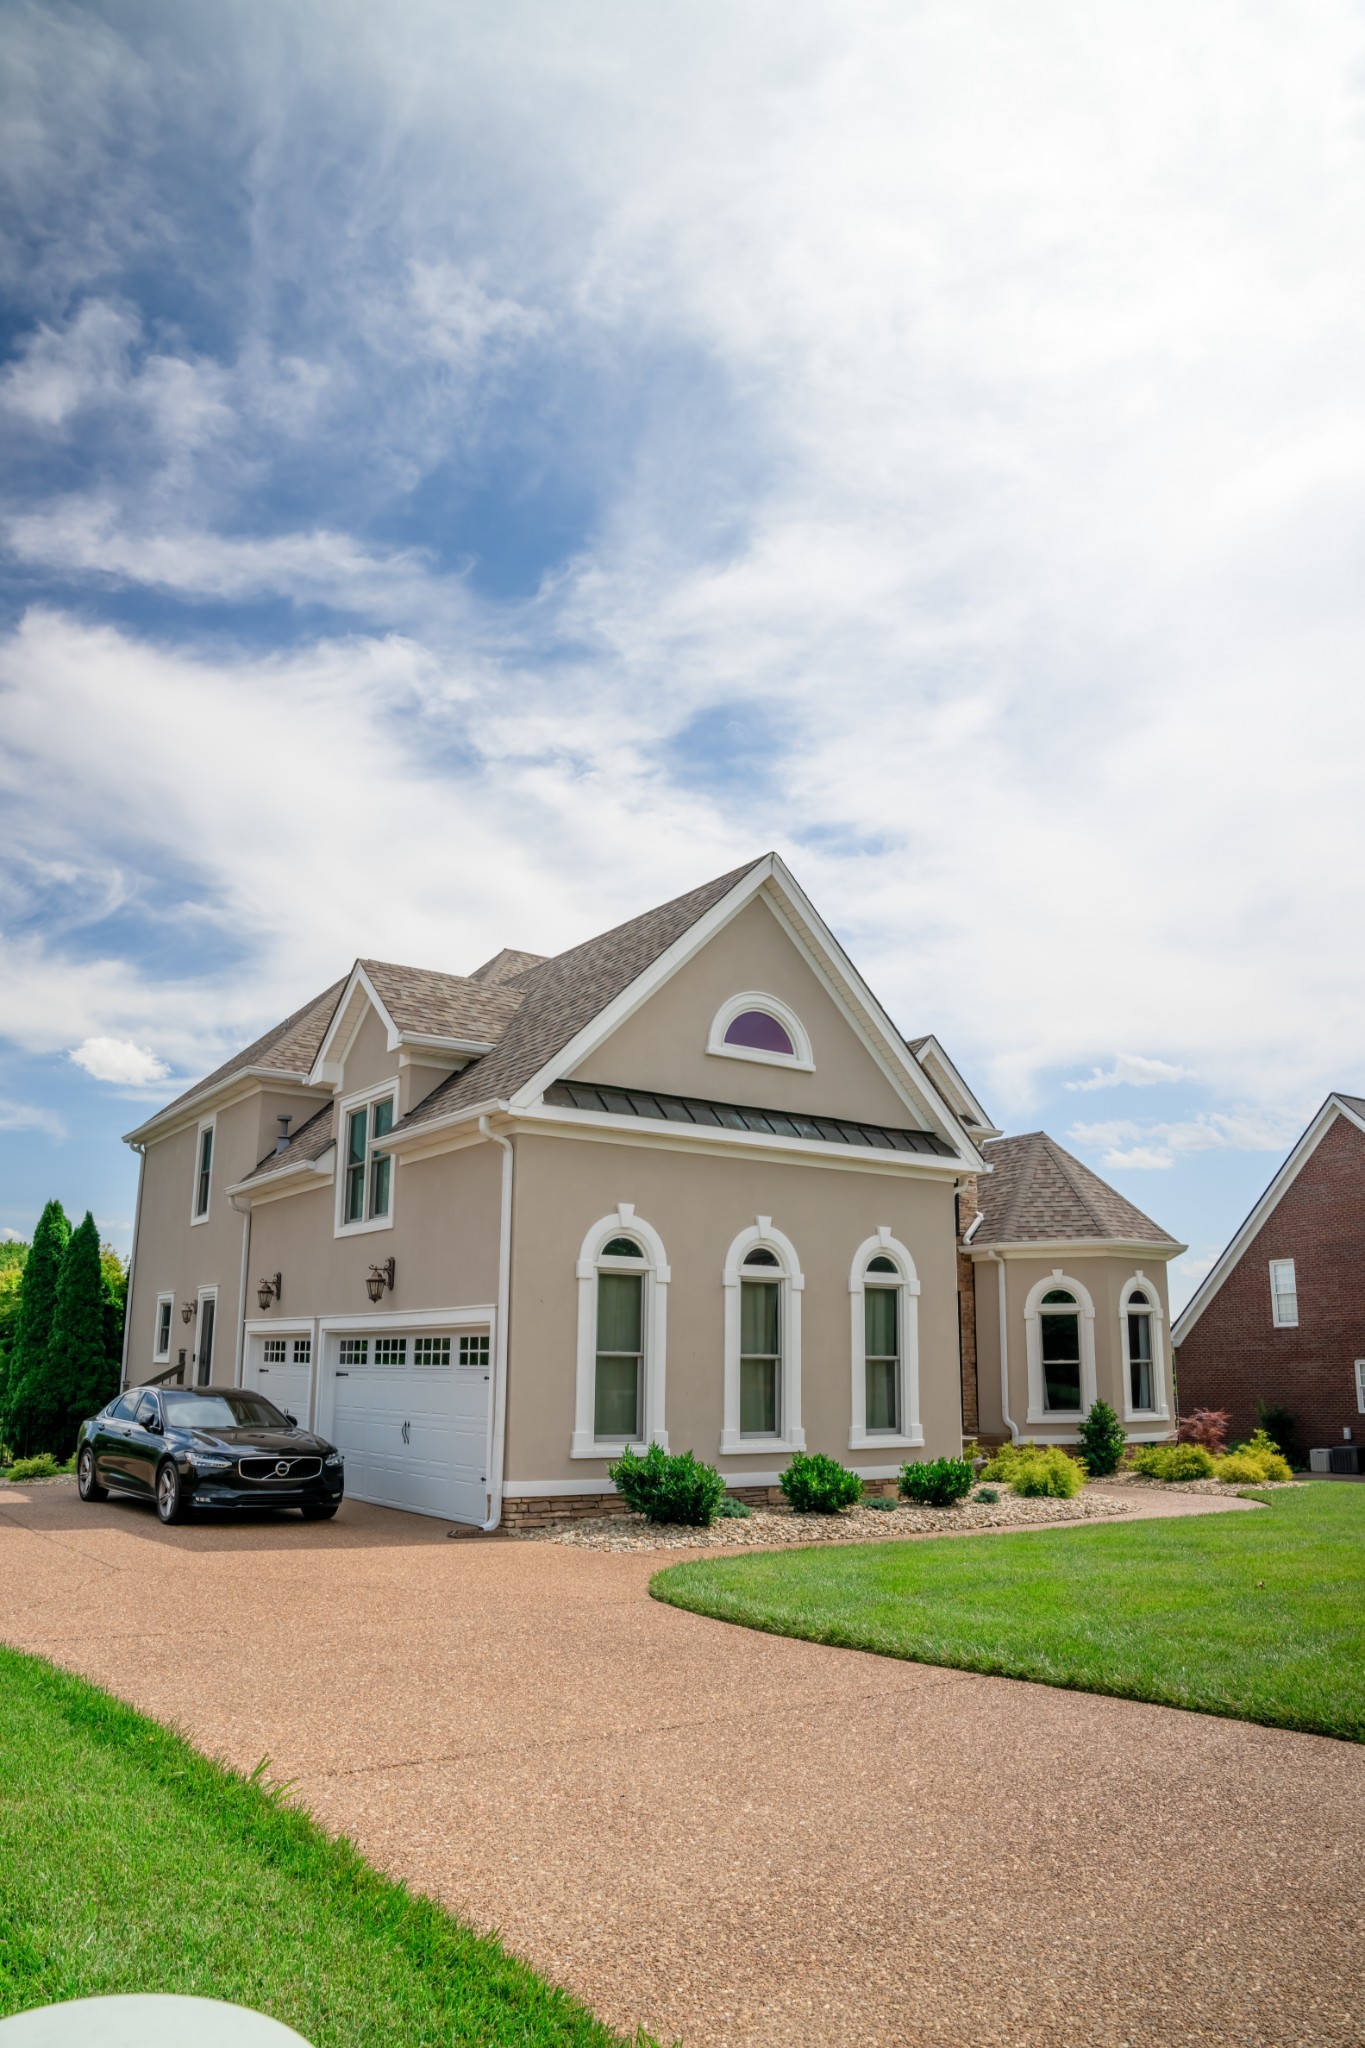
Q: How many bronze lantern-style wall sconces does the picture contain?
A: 3